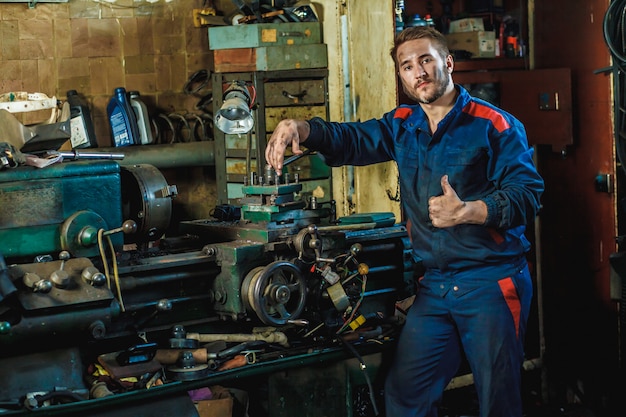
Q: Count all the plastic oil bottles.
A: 3